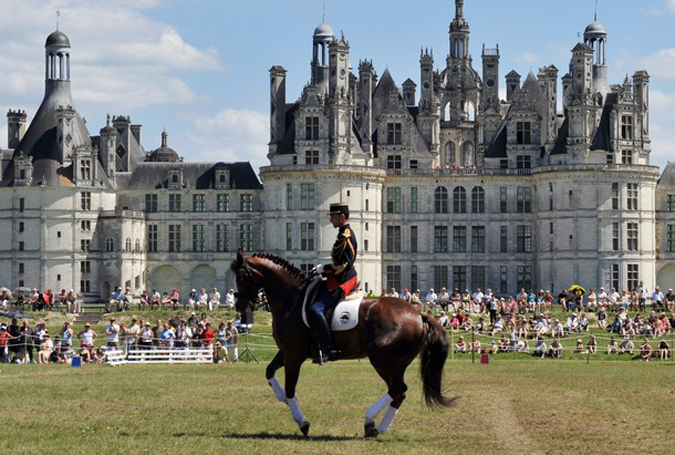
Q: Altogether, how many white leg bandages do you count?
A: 4